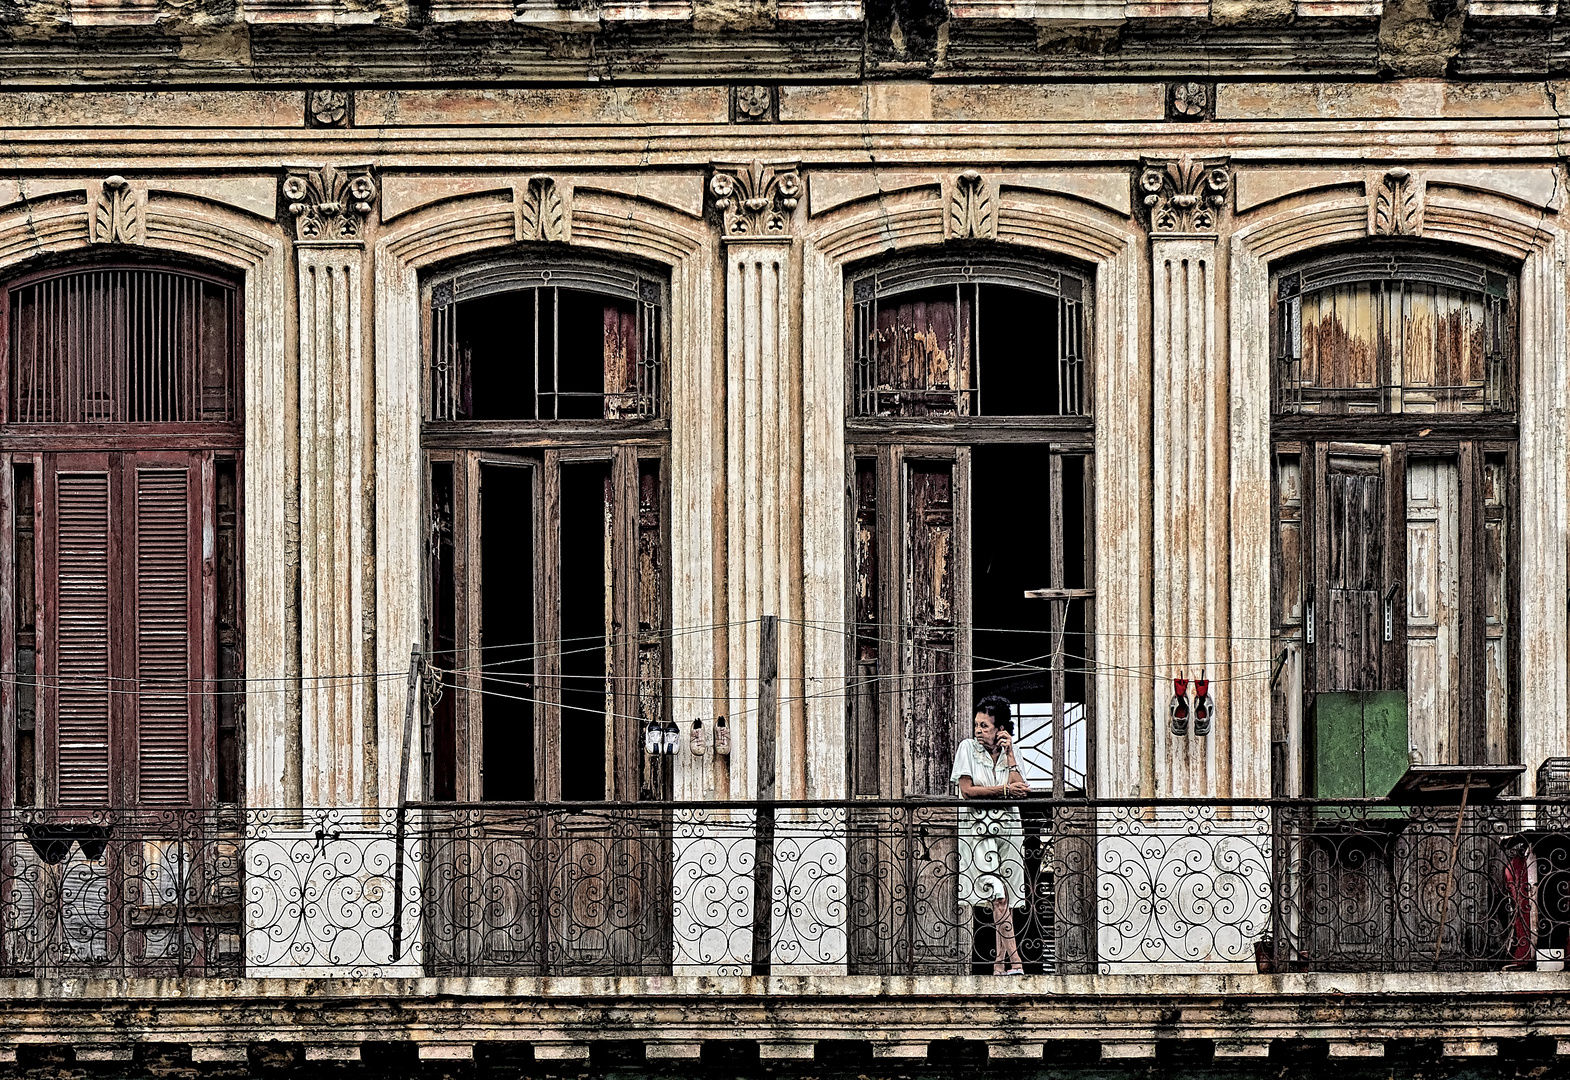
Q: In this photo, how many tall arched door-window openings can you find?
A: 4